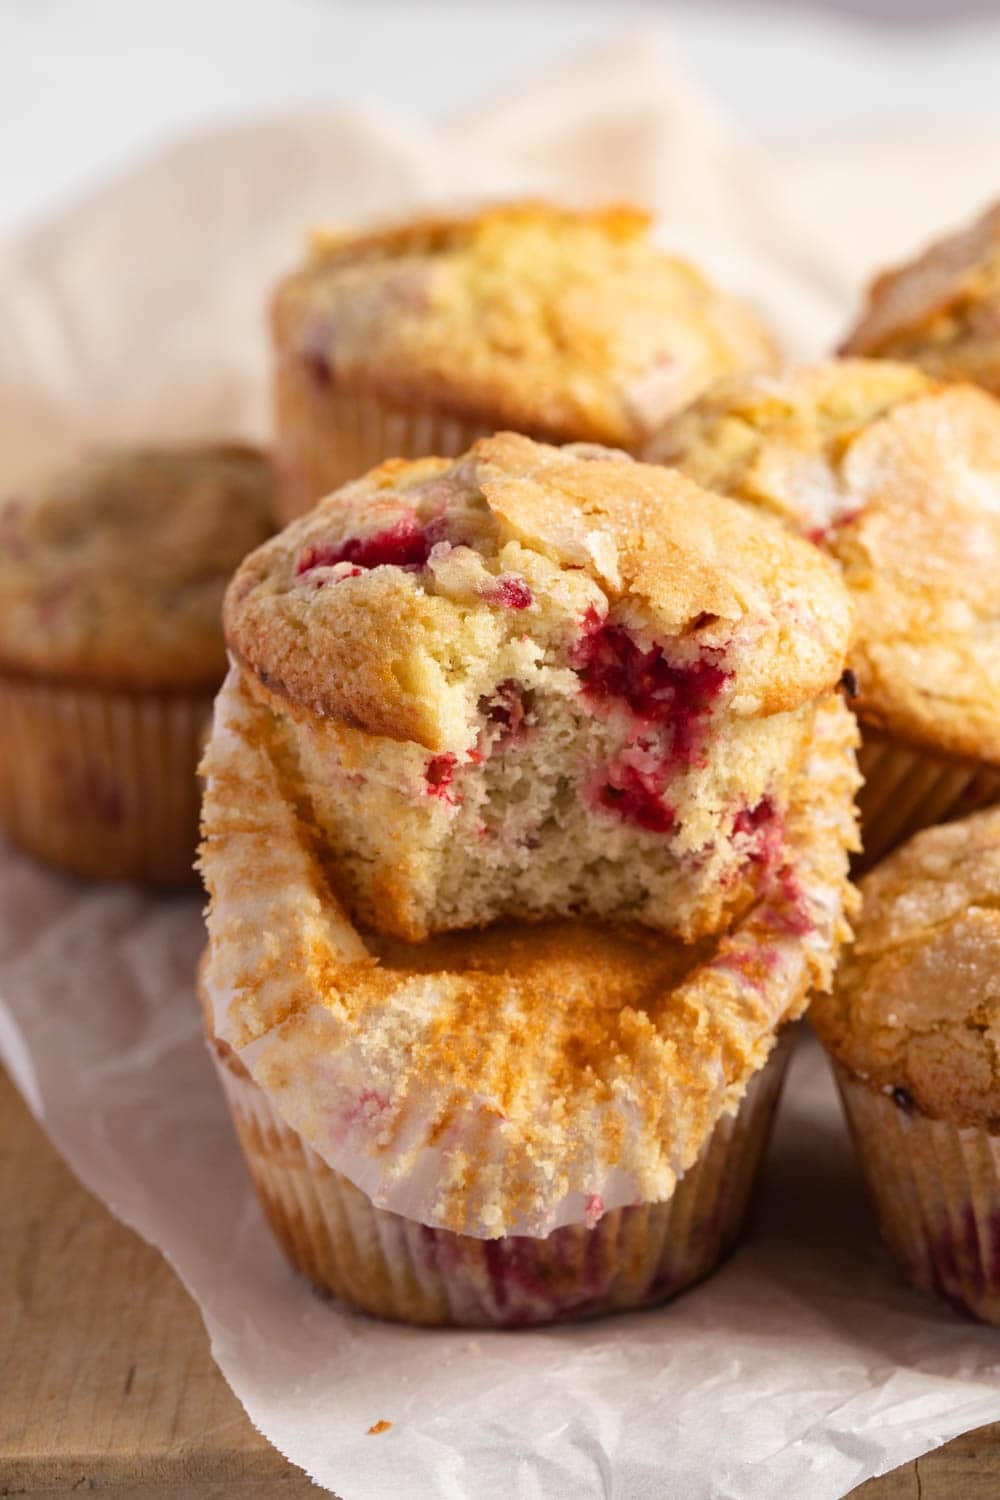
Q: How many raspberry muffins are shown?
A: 7